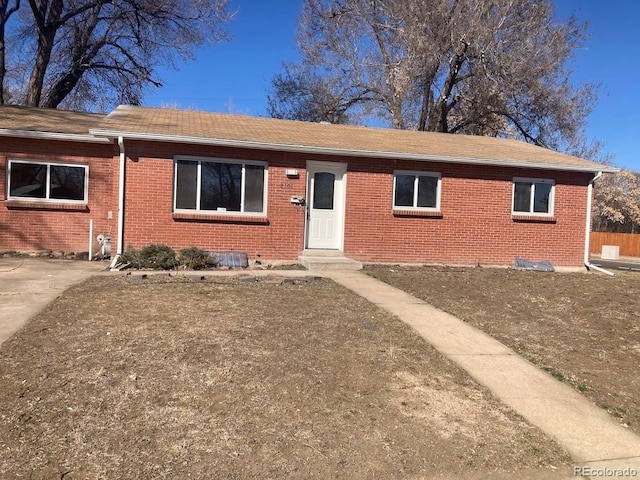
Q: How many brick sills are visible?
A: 4